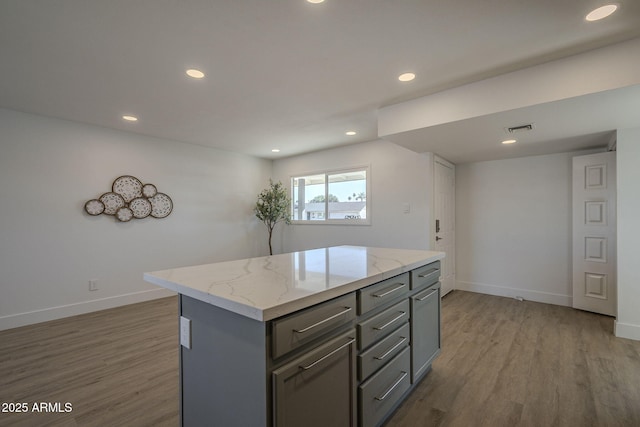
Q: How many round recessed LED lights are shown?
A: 8